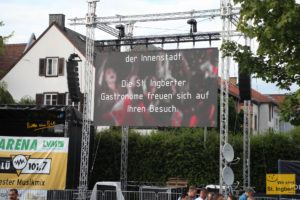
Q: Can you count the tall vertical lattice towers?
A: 4